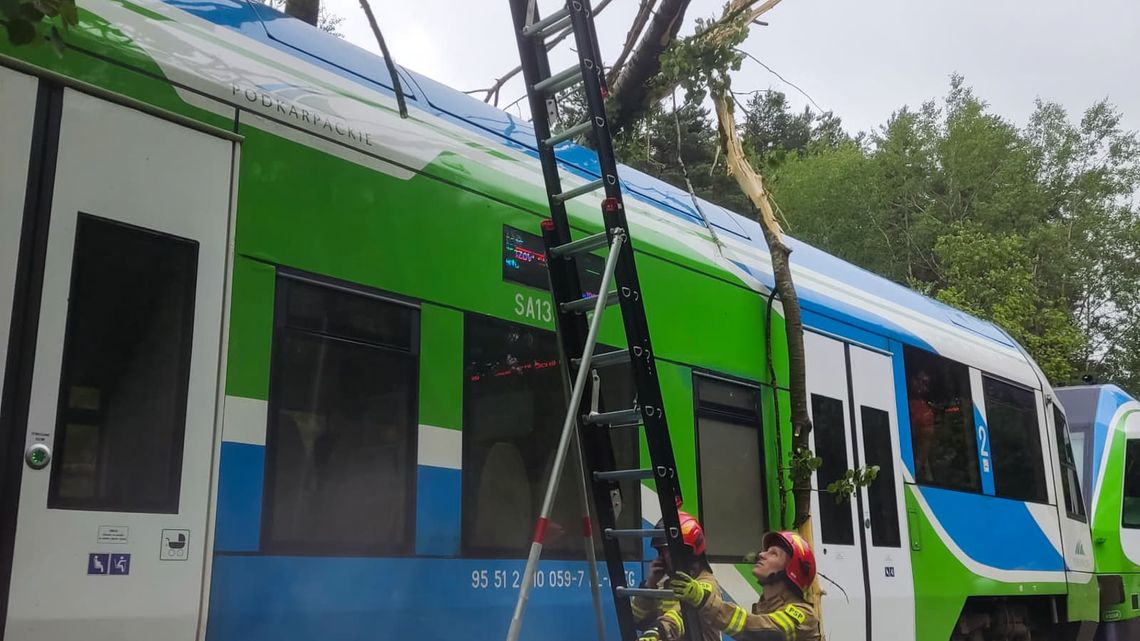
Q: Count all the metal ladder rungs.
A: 11